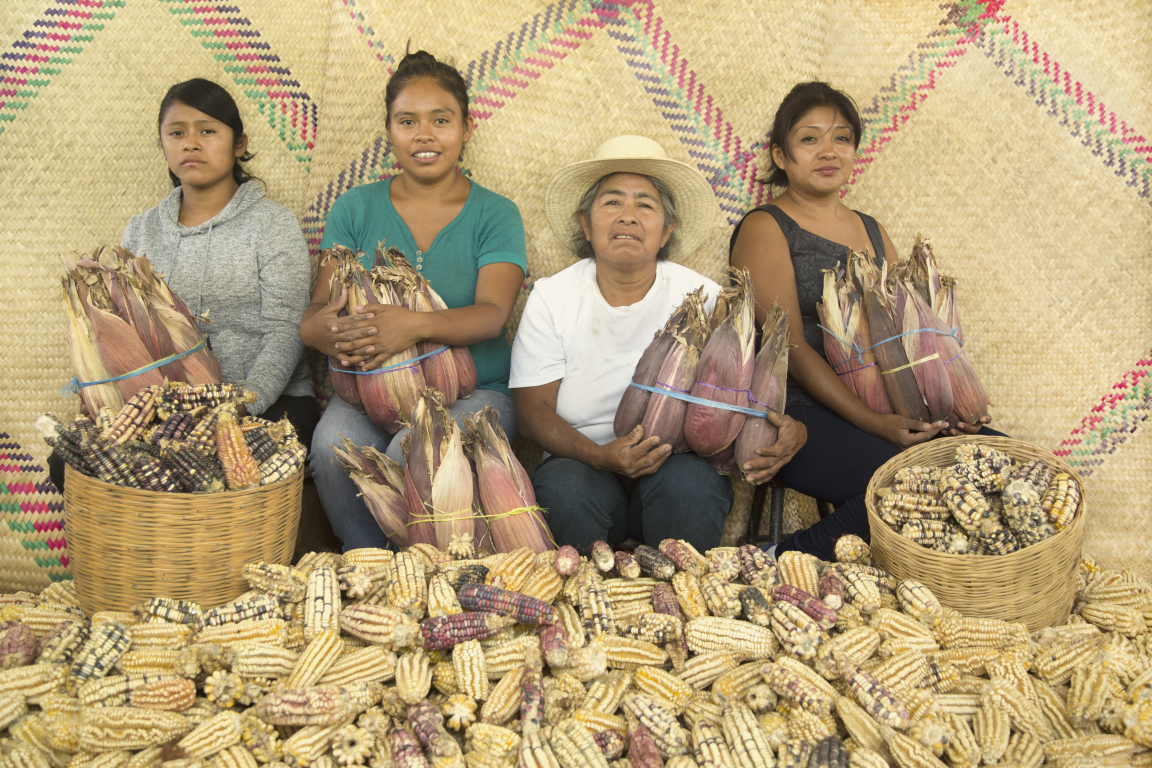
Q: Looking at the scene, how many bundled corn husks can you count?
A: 5